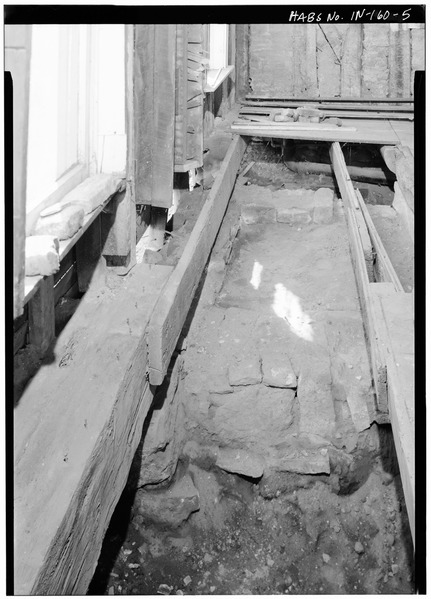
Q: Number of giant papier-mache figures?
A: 0